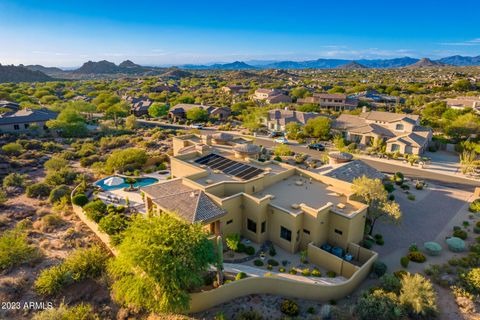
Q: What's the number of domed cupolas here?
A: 3